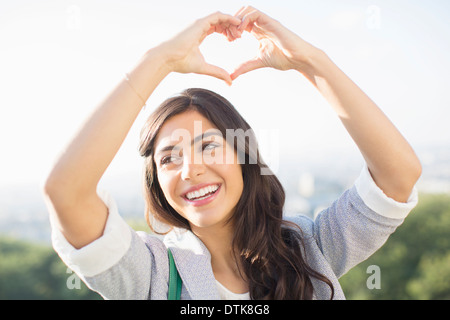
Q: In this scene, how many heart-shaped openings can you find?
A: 1